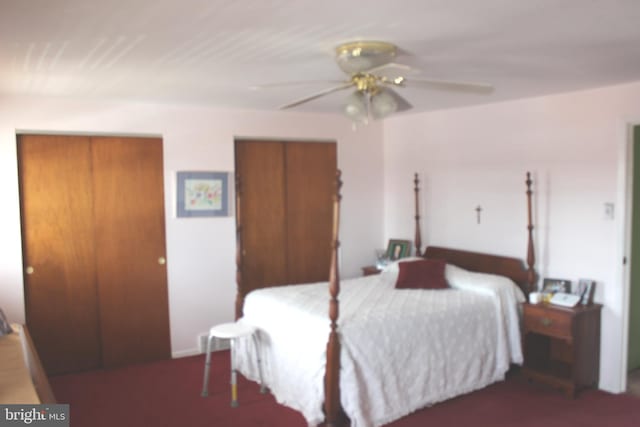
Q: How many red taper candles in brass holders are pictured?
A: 0